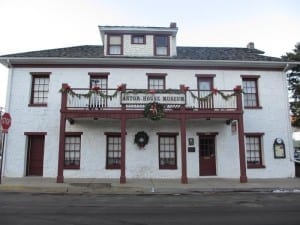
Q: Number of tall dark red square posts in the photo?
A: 4